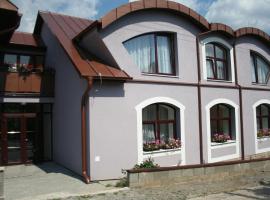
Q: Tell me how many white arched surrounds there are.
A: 4